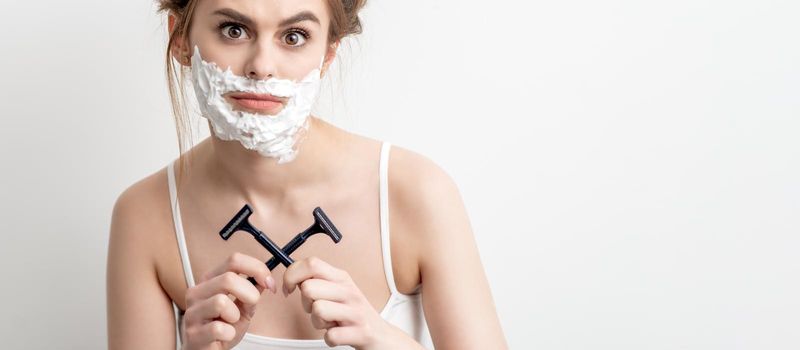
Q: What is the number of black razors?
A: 2